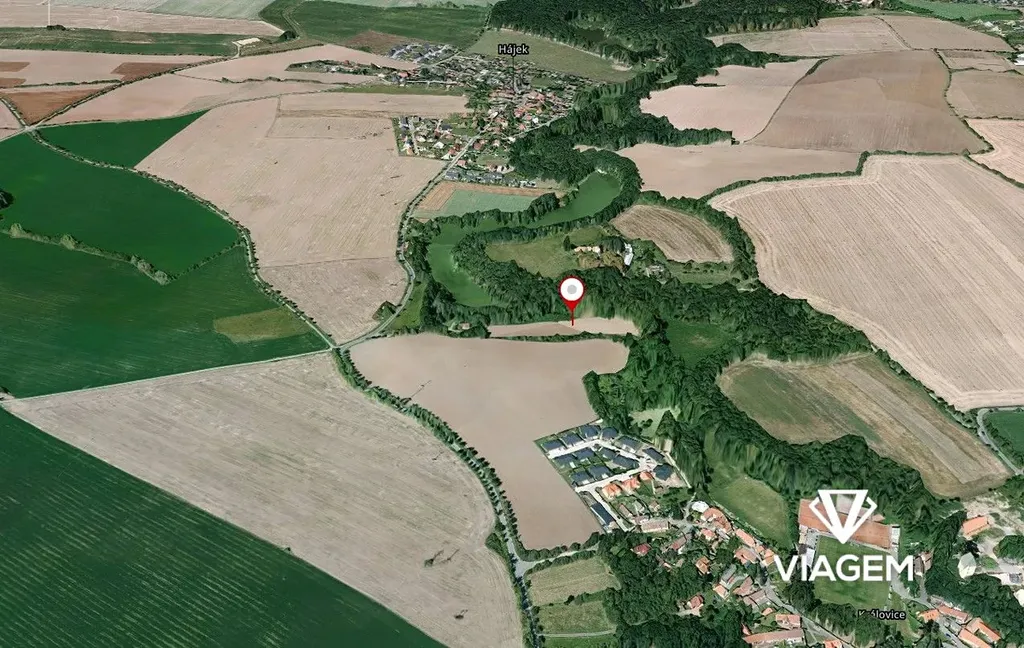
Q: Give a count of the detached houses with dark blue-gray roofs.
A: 14